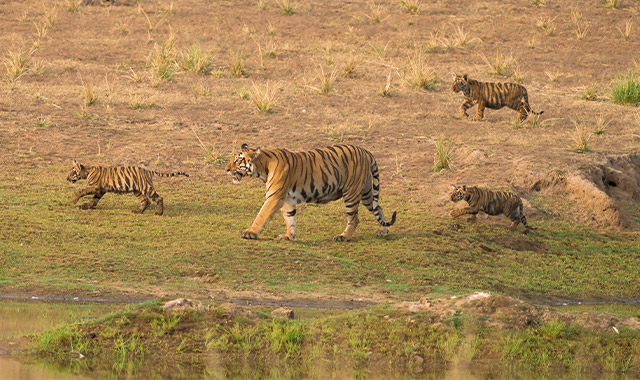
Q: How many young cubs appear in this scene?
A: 3